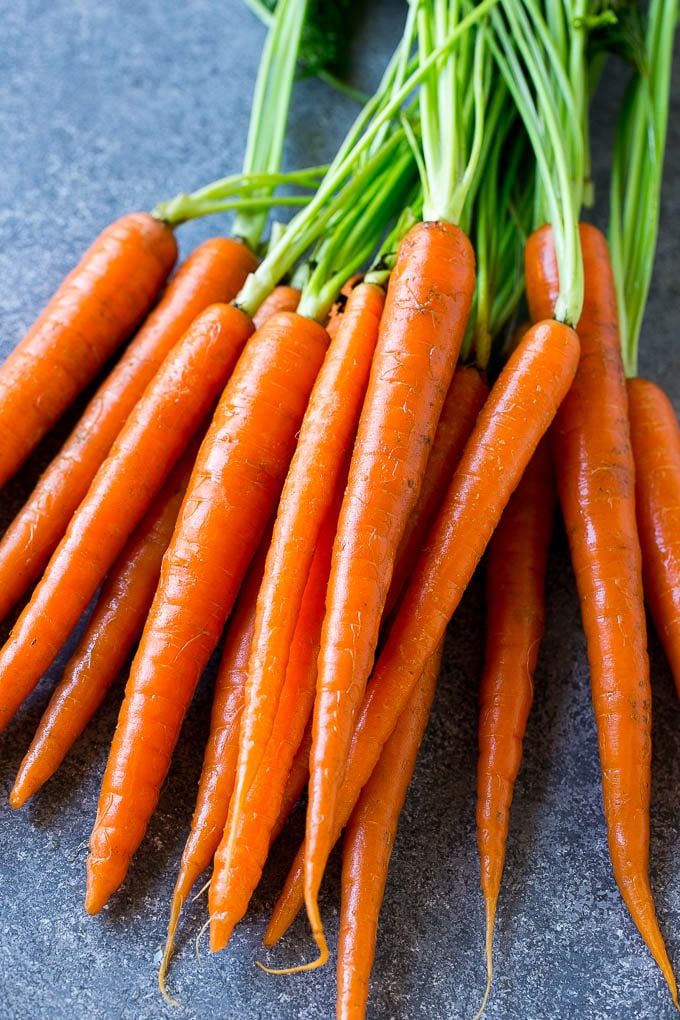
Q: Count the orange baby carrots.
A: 15